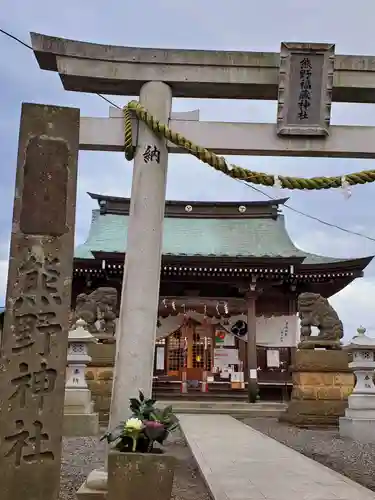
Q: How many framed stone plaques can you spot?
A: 1